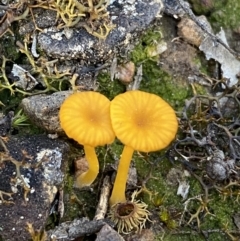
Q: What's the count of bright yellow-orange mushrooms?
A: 2